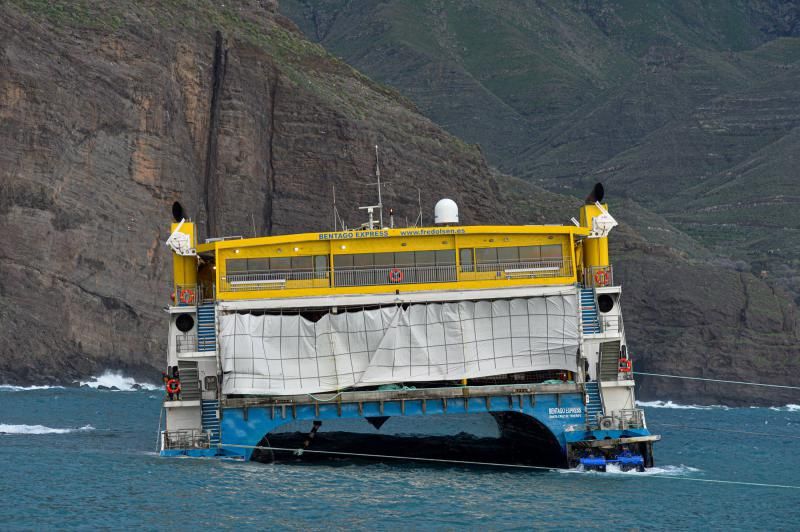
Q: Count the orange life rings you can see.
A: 5